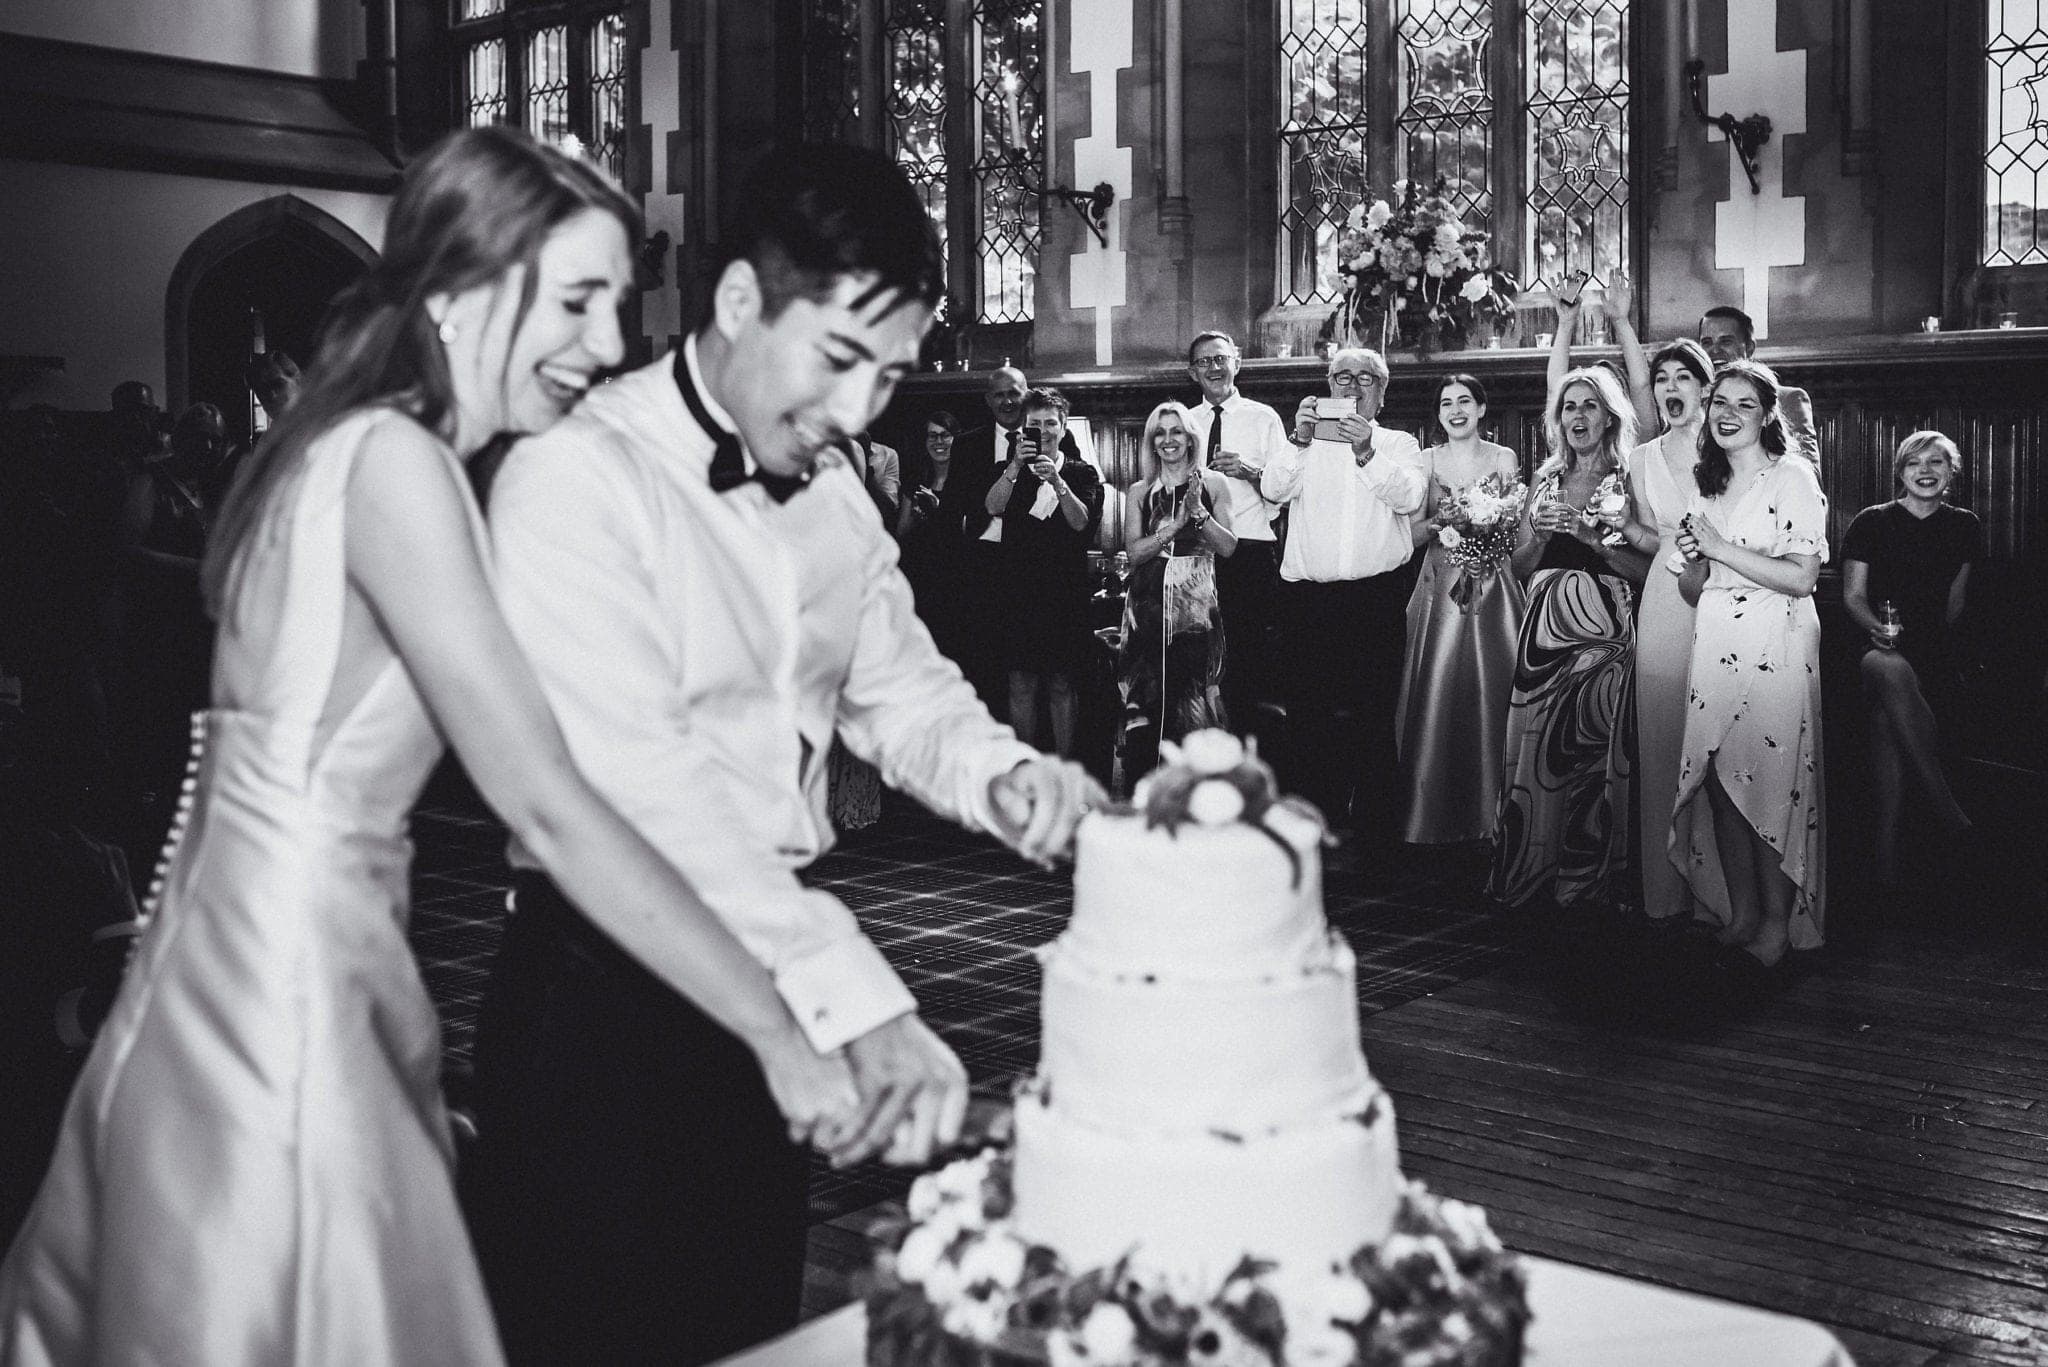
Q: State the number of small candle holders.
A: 10